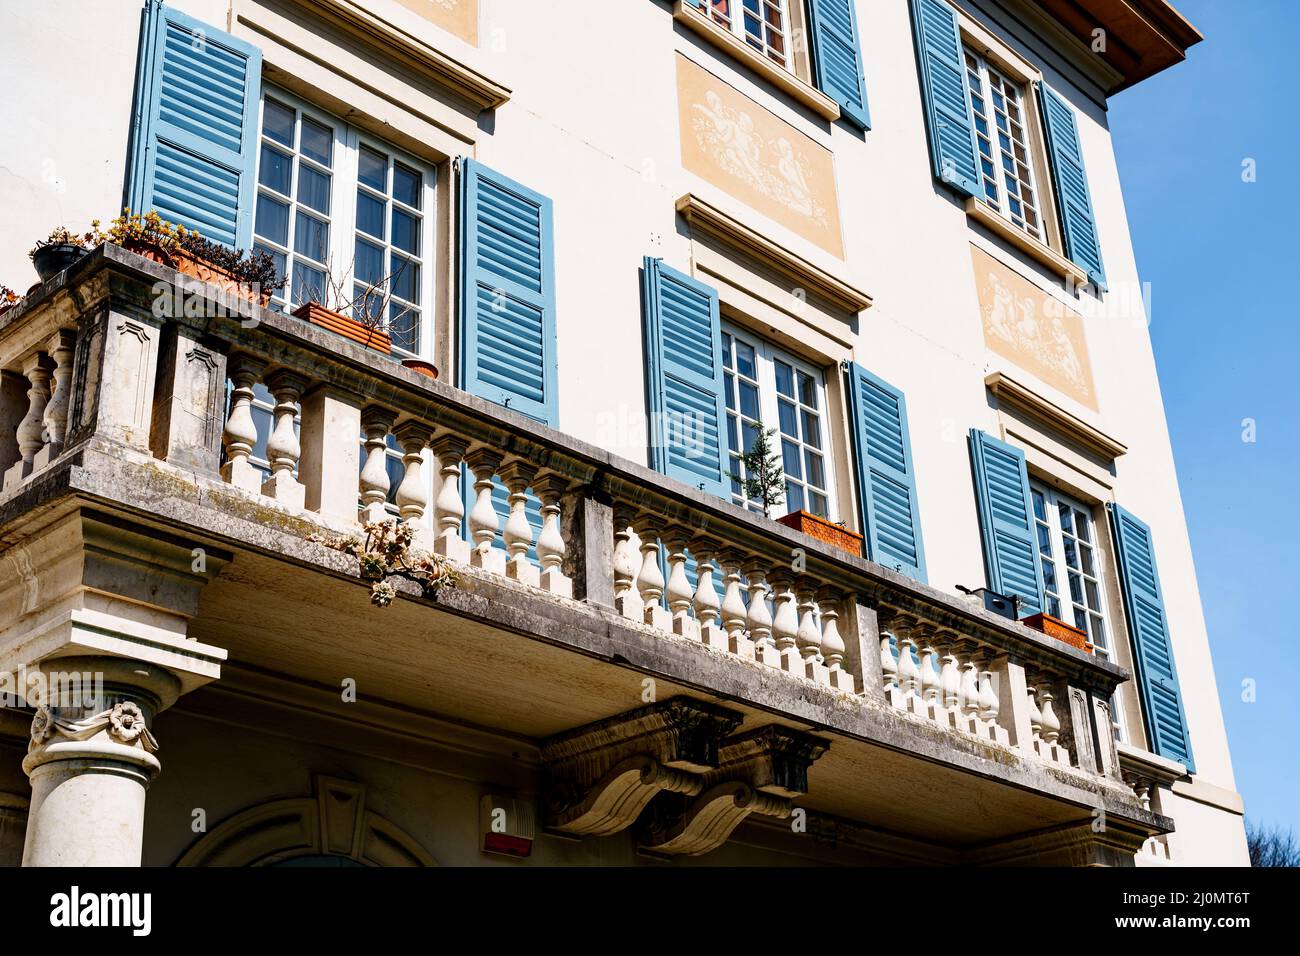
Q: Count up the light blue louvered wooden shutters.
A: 9